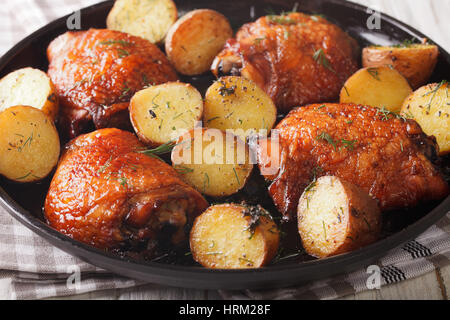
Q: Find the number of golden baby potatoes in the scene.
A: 12